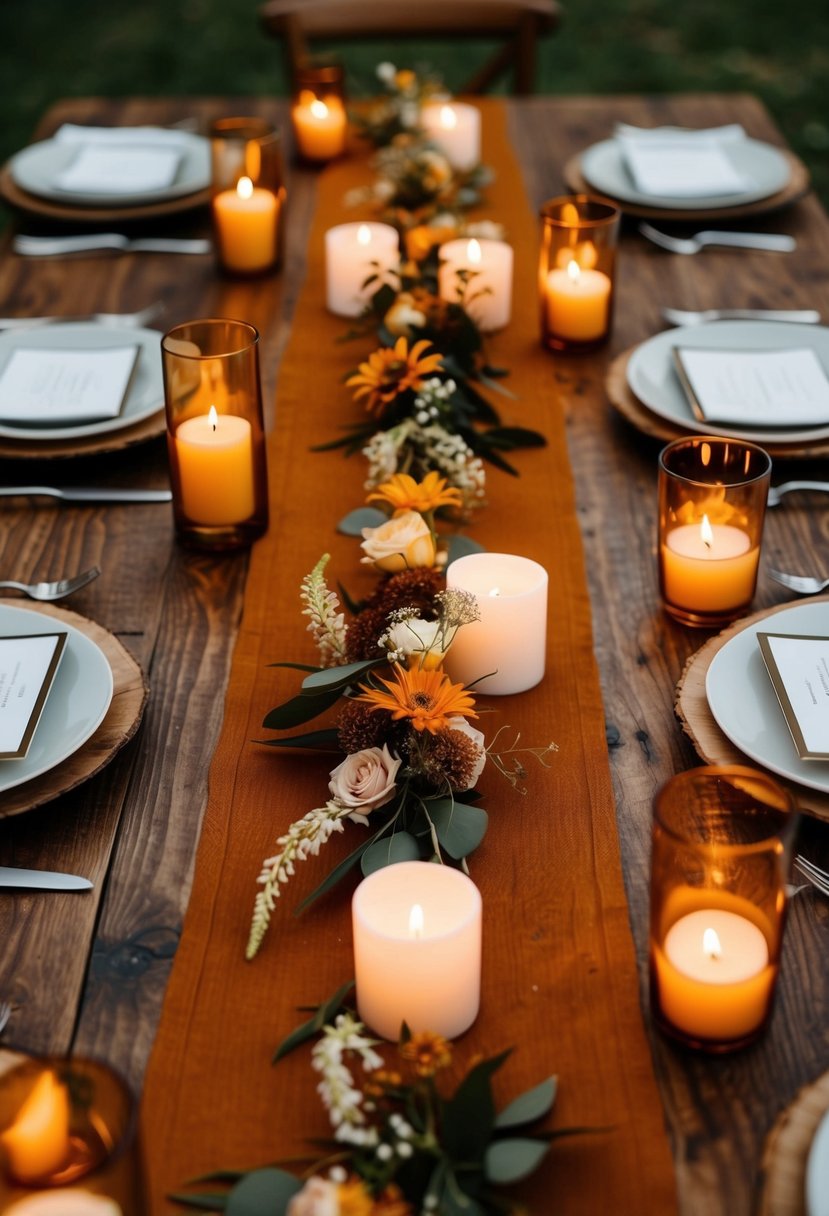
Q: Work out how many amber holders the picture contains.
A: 7